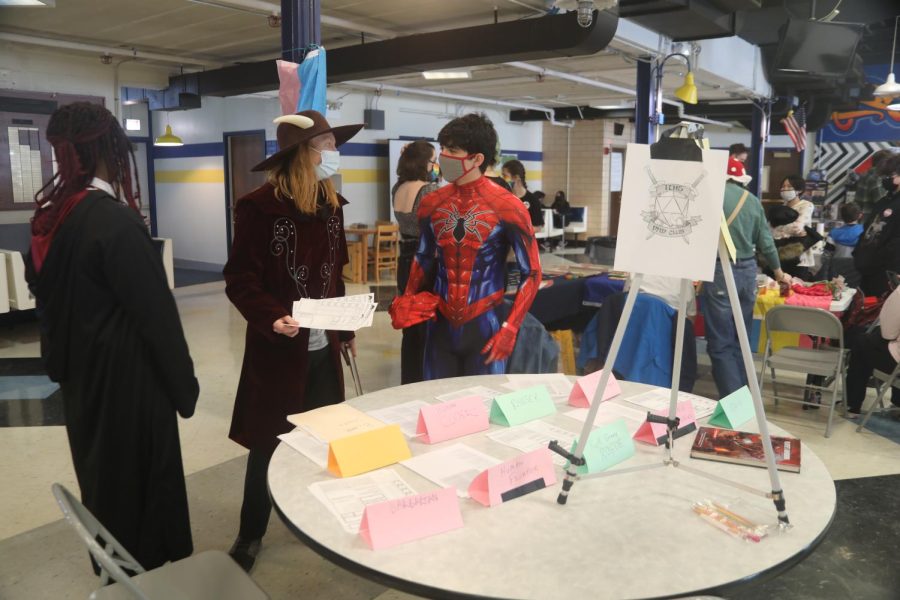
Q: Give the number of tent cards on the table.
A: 9